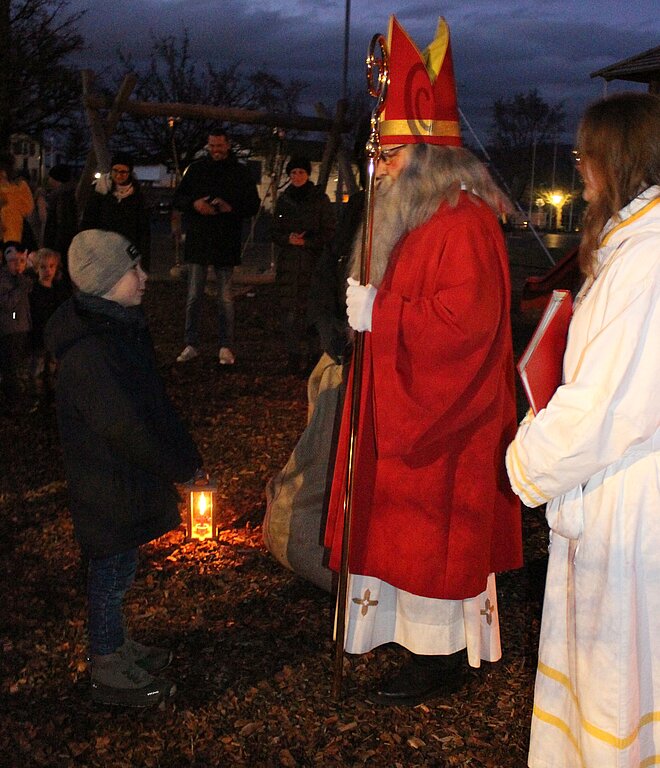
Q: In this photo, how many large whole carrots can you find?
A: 0